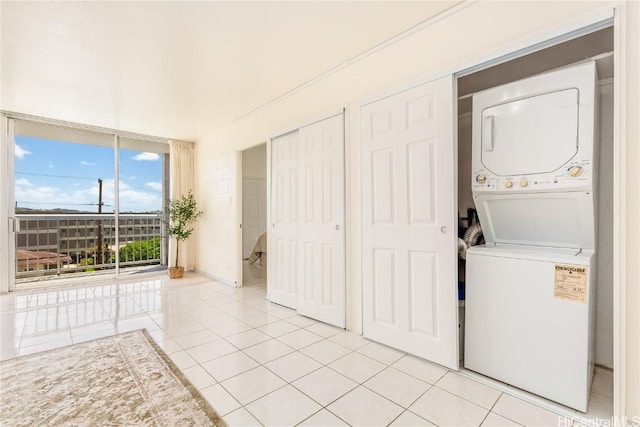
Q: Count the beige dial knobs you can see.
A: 4